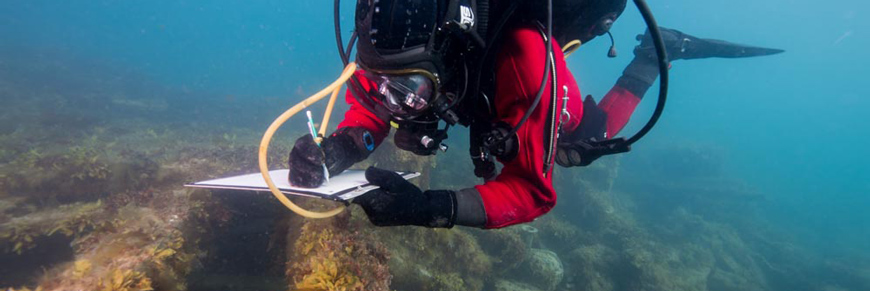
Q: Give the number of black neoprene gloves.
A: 2